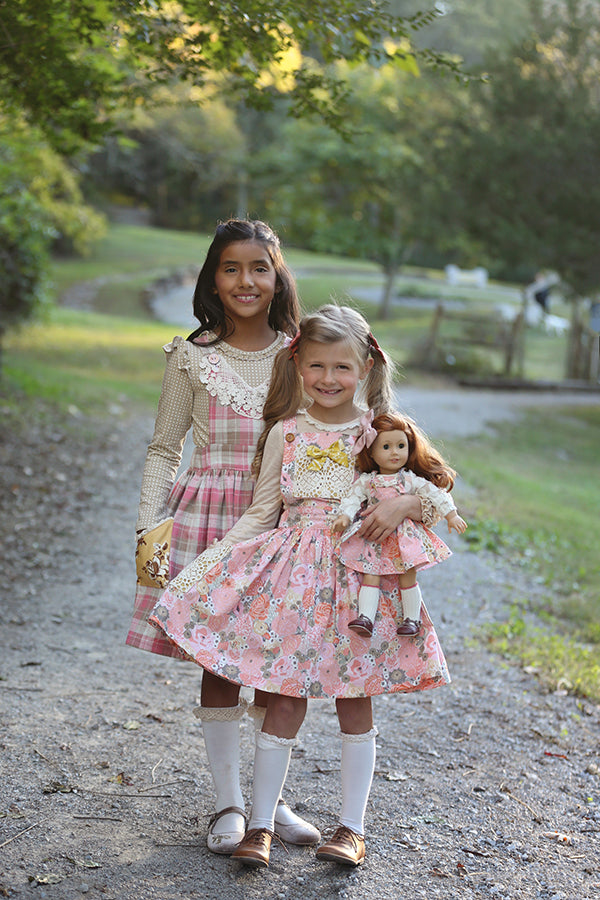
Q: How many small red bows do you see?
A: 2